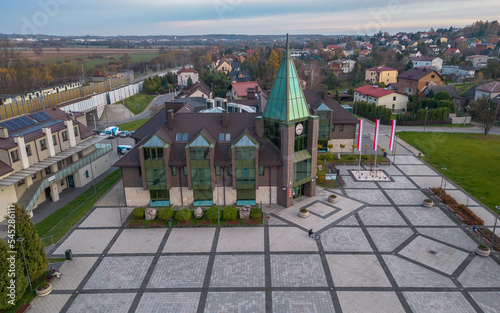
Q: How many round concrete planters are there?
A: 5